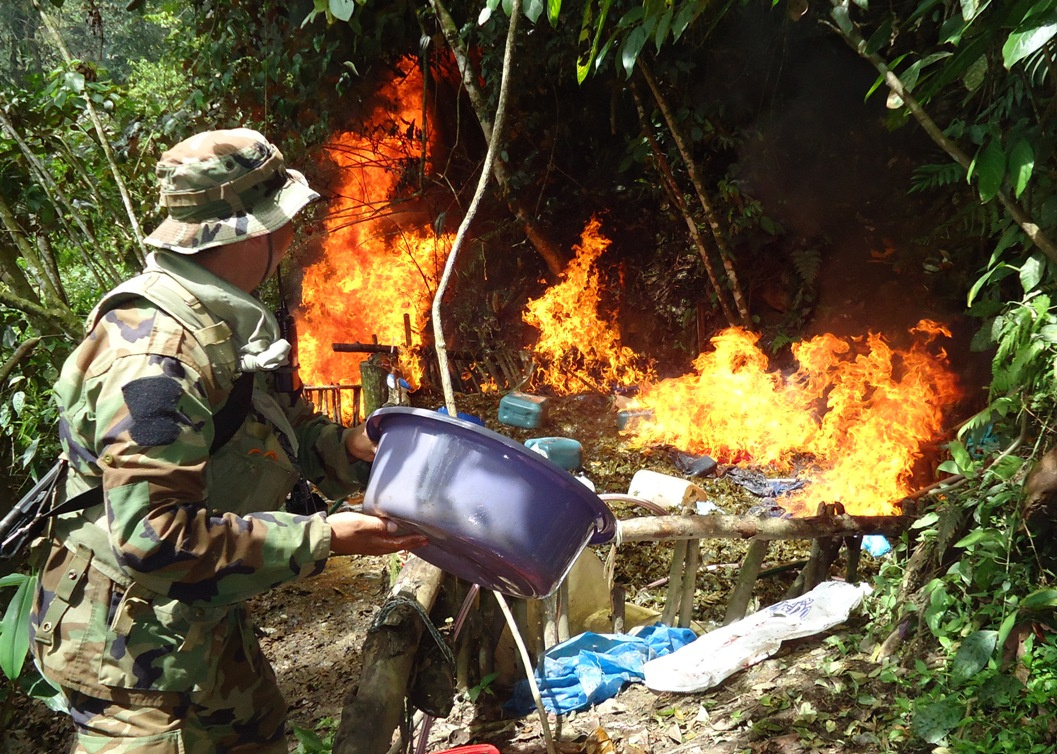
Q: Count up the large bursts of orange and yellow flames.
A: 3